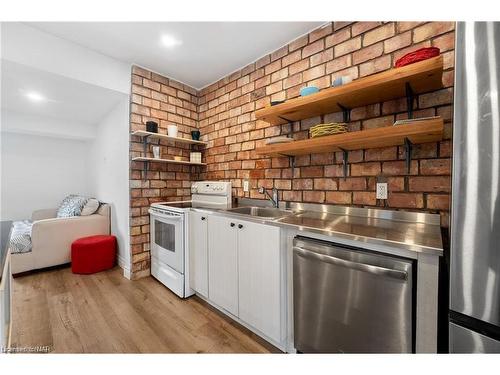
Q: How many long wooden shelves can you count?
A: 2